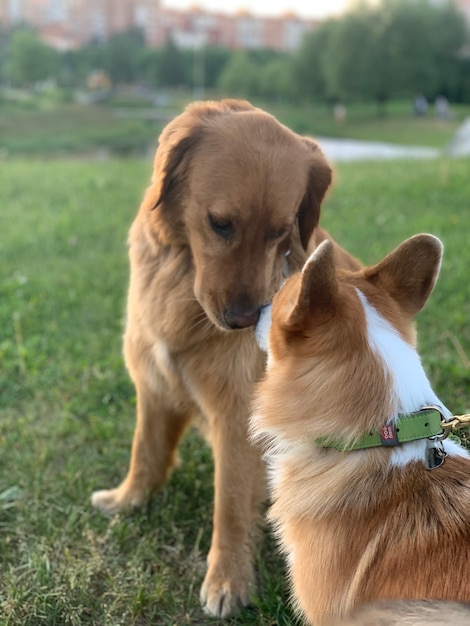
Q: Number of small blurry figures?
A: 3